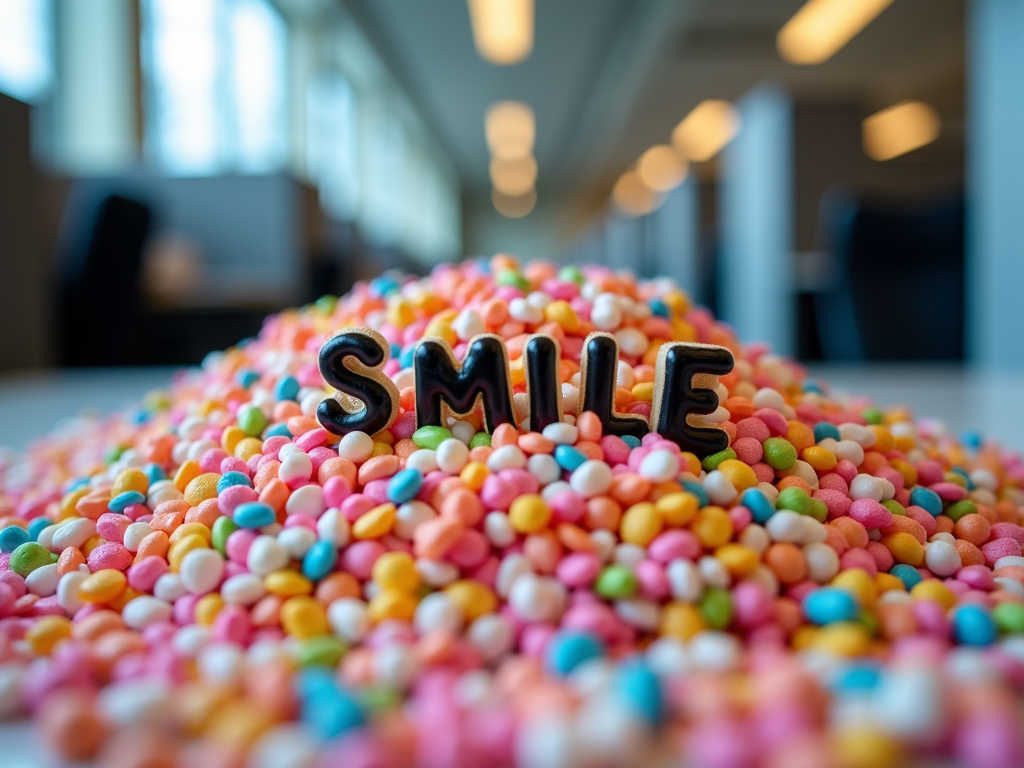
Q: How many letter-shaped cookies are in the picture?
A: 5